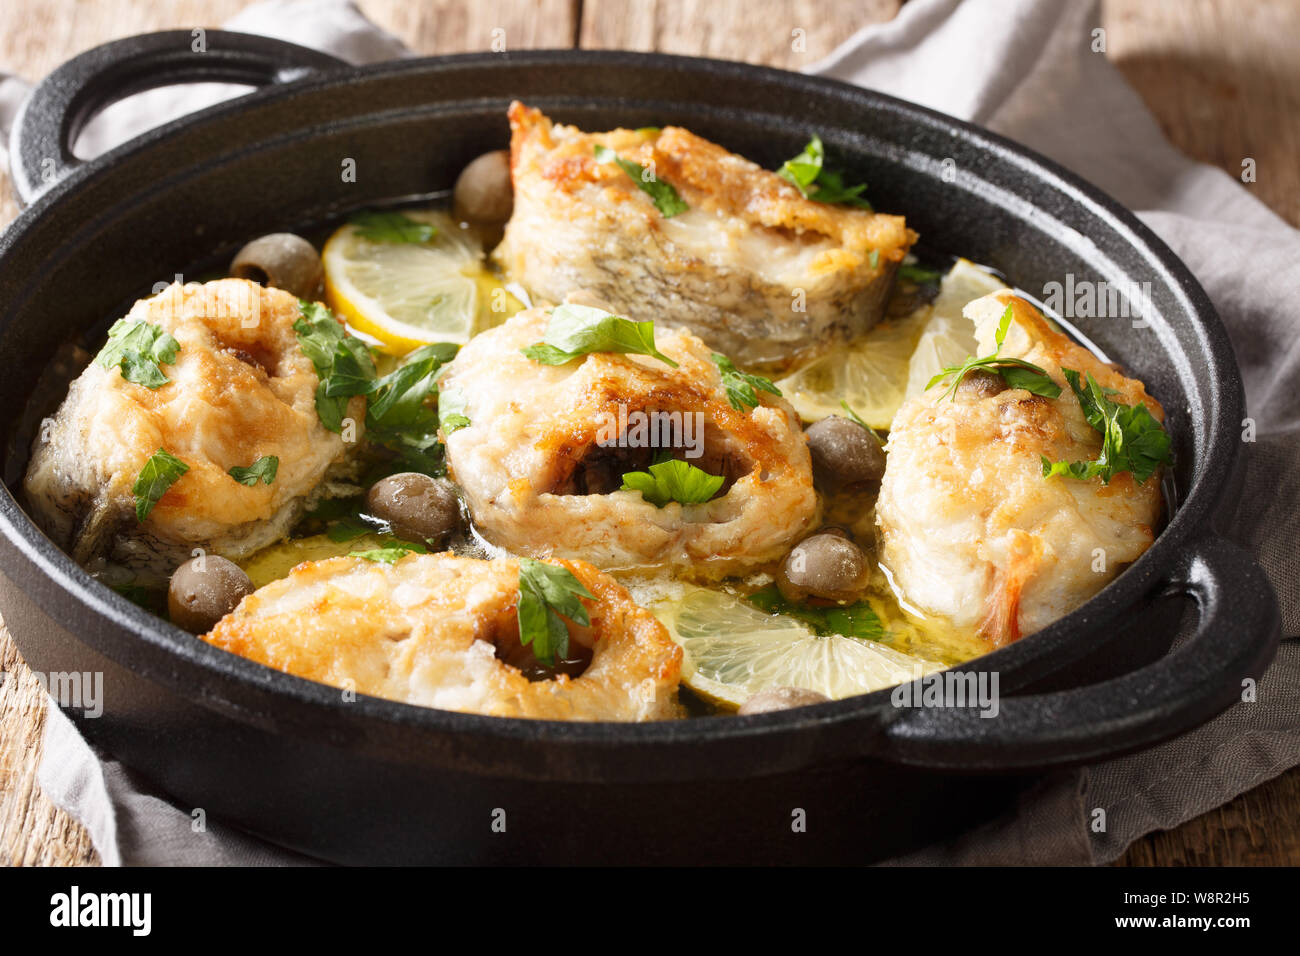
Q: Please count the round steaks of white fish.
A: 5